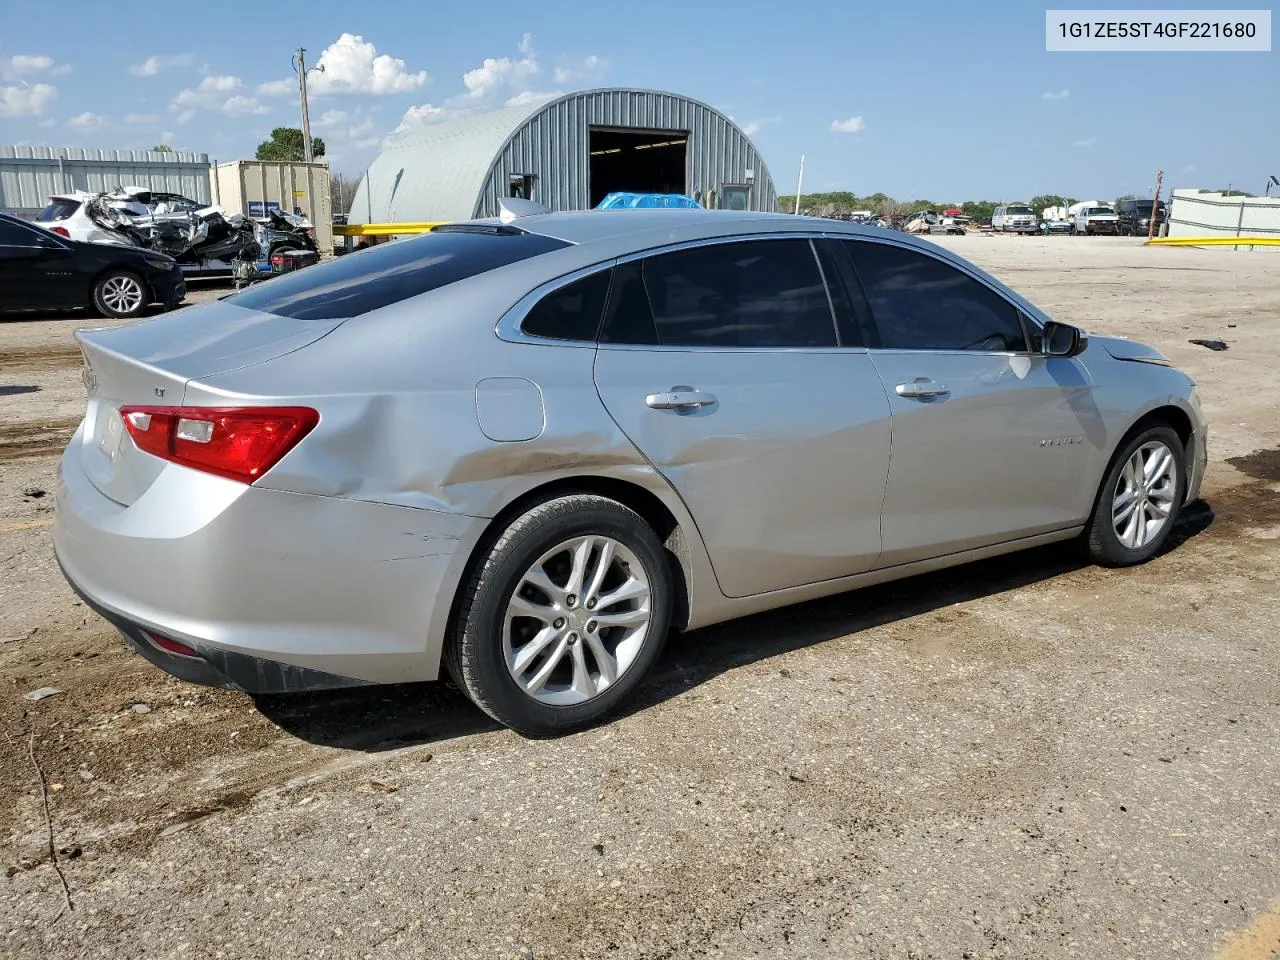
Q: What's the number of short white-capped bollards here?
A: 0